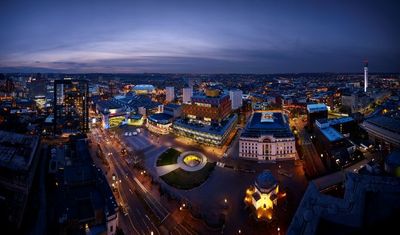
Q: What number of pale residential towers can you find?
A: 3